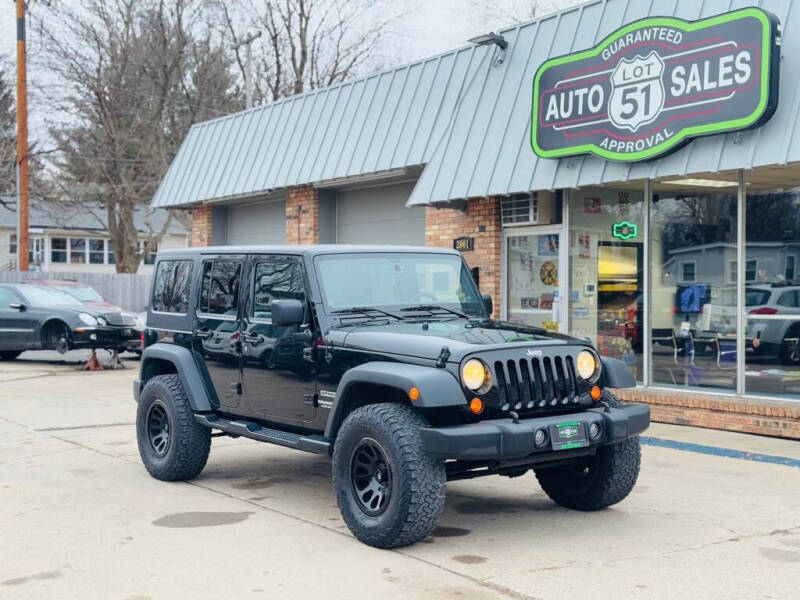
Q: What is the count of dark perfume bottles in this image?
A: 0